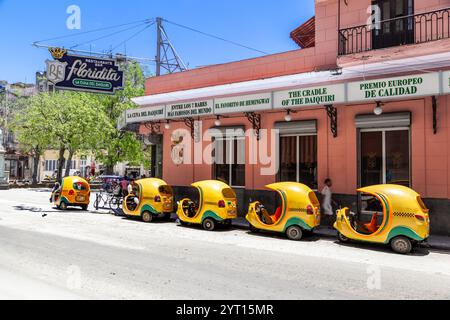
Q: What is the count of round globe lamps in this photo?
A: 4